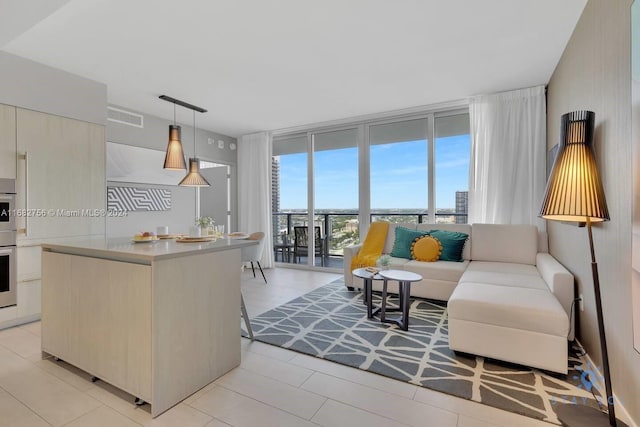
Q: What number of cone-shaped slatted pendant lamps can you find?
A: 2